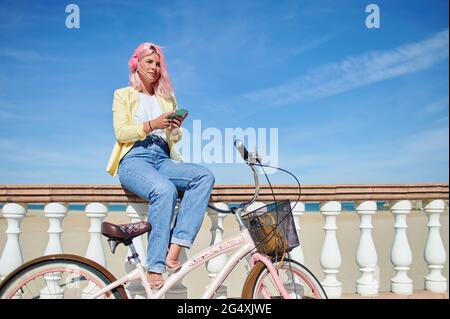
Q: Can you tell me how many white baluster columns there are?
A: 12